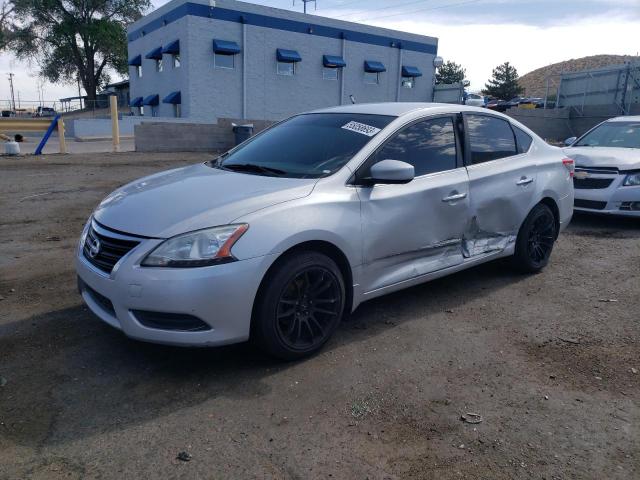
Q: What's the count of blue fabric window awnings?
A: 11